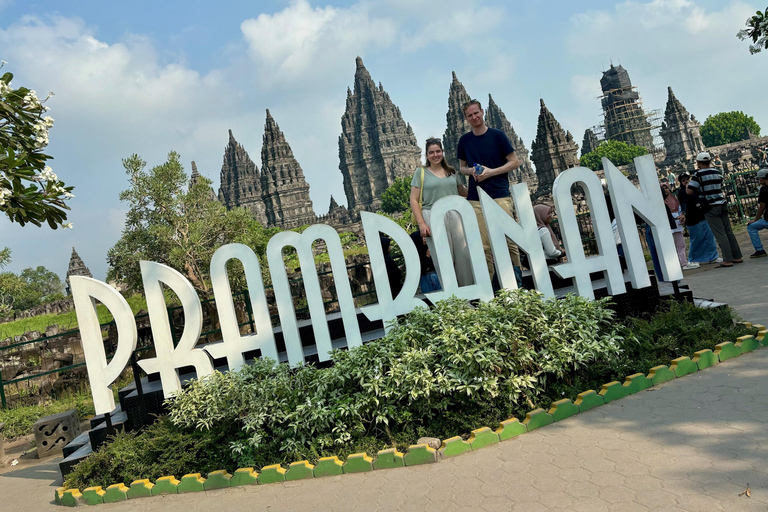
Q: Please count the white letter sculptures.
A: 9